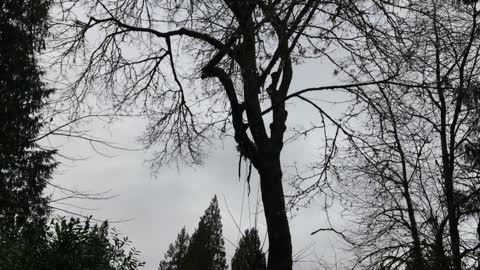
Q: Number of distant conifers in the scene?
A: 3